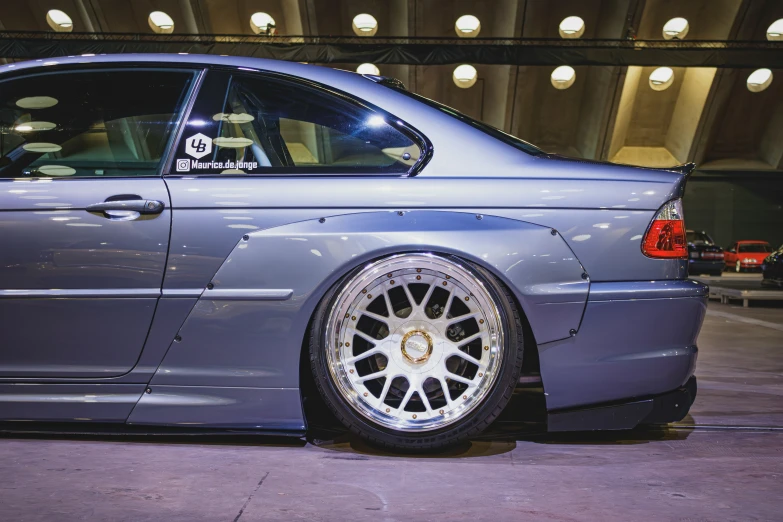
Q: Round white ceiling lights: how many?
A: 13